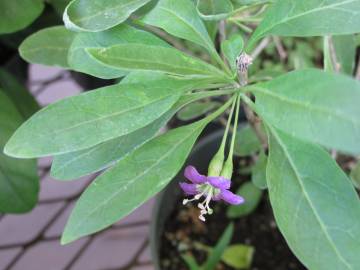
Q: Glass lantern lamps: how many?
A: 0